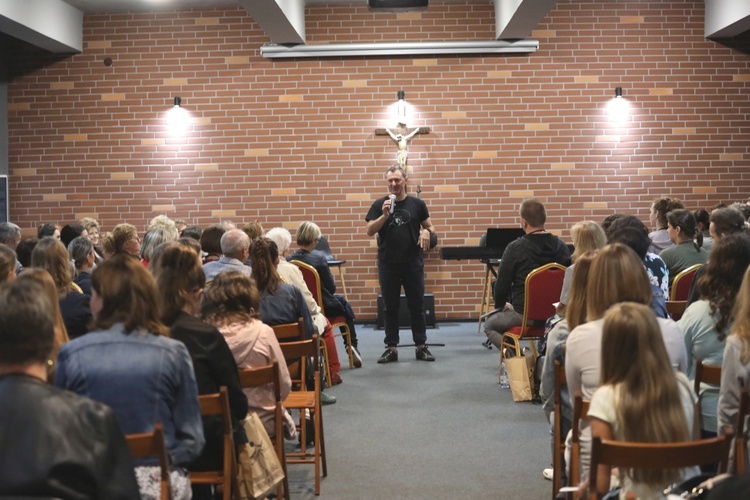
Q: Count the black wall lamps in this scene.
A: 3